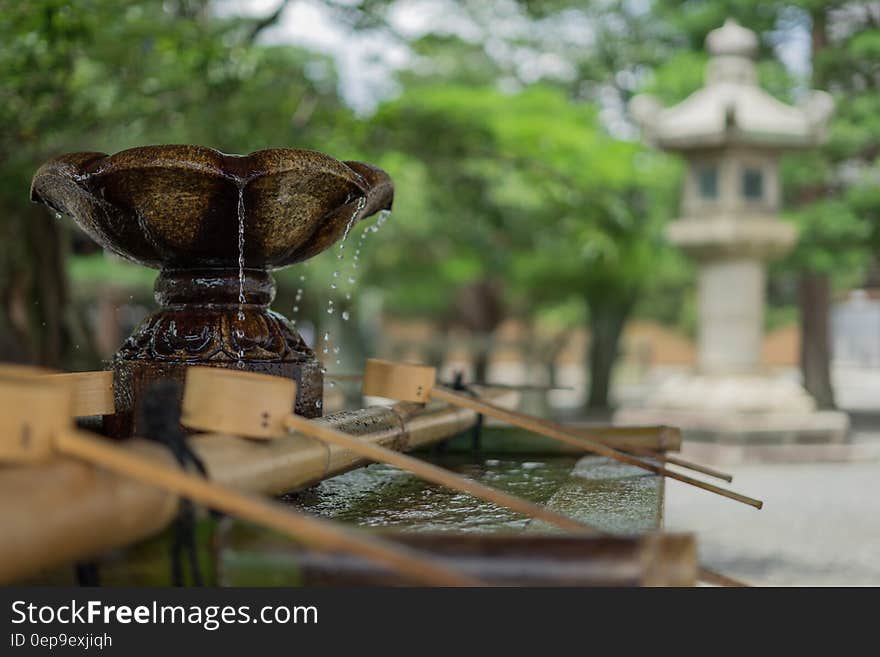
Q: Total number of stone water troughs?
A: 1